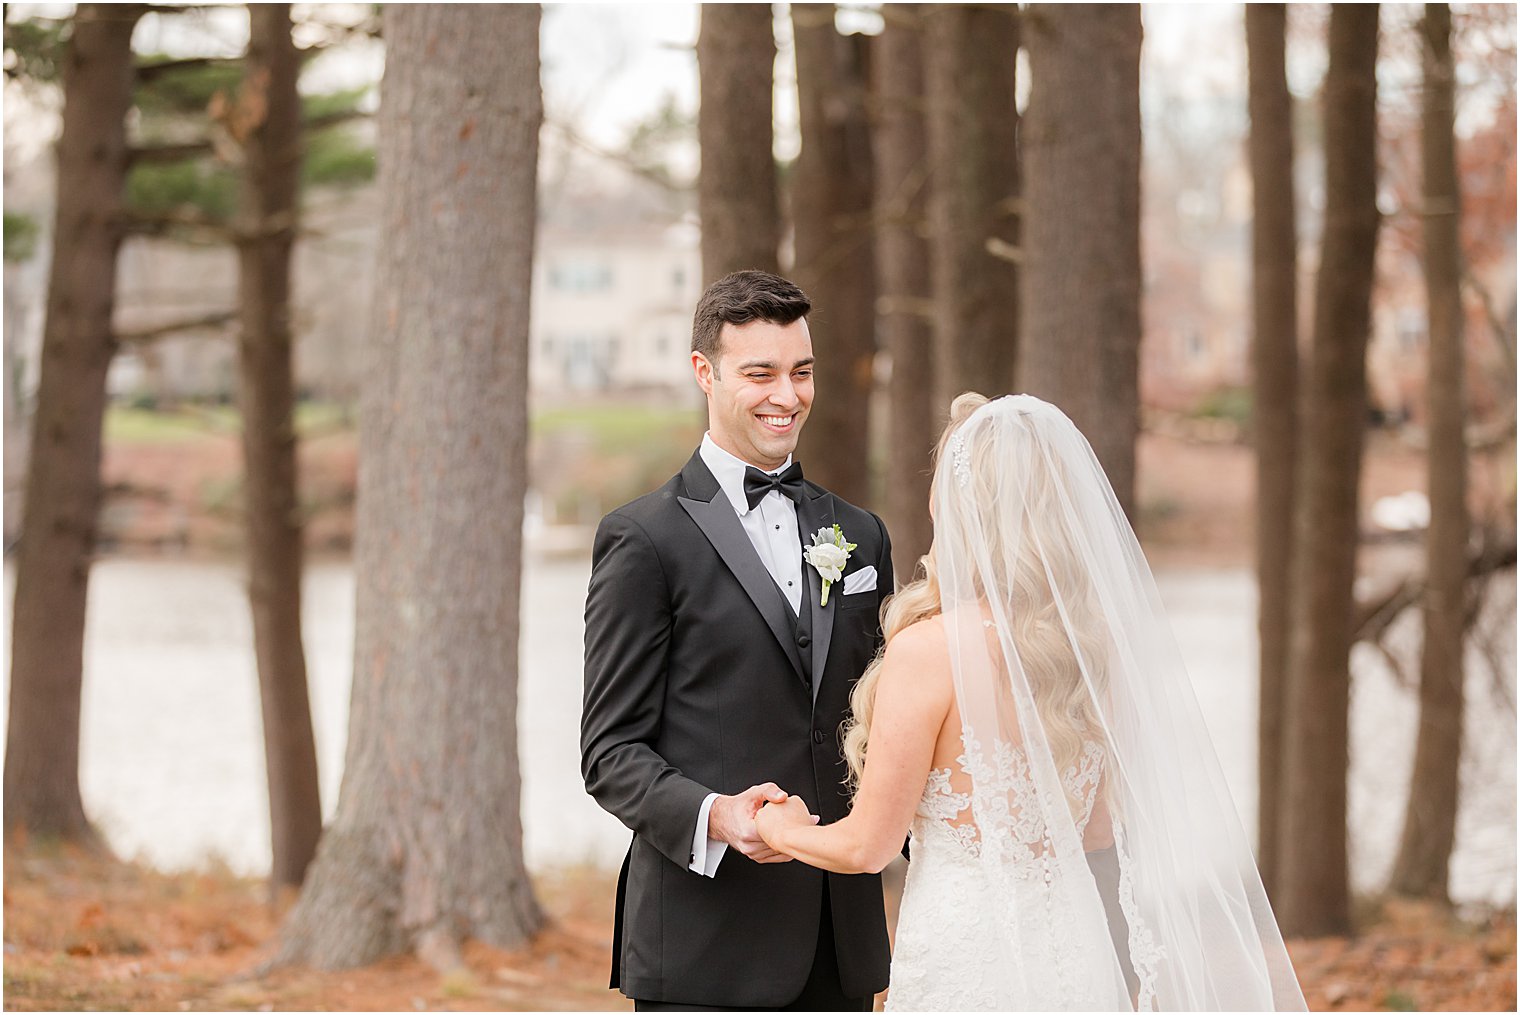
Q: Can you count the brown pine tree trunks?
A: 11